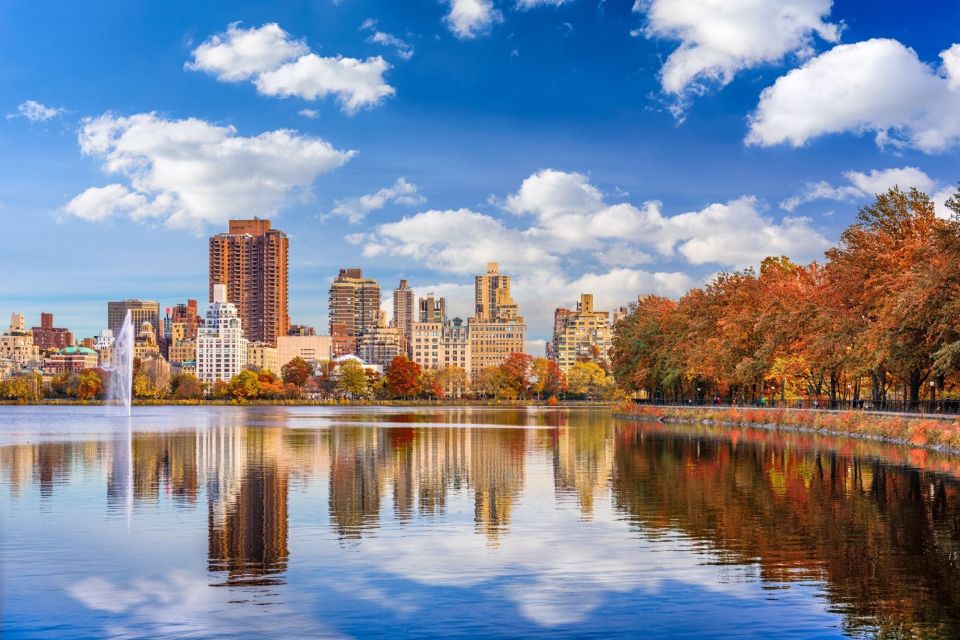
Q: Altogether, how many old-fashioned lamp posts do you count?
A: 4